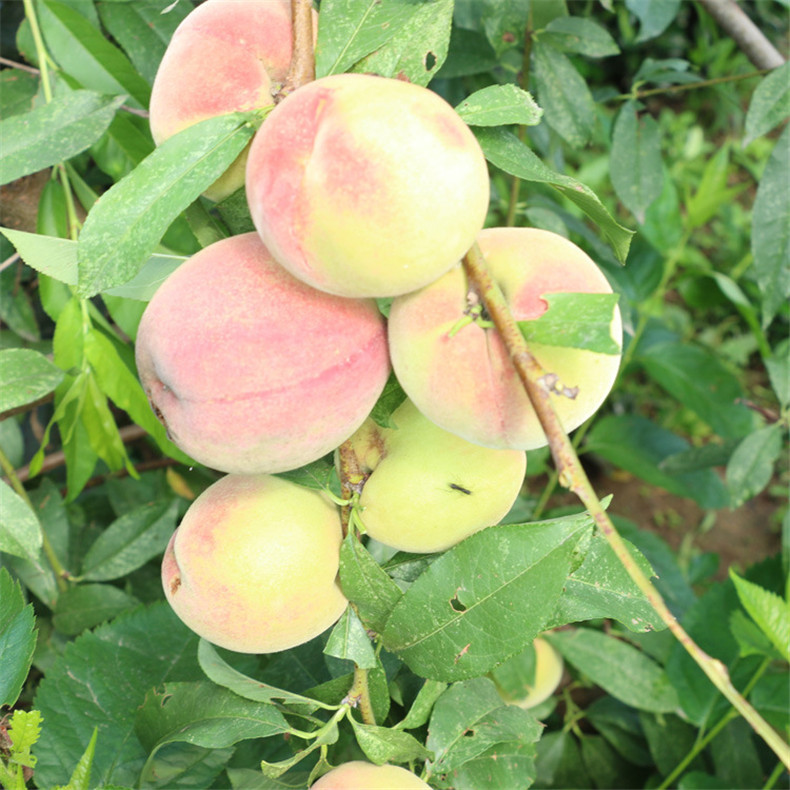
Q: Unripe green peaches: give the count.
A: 1